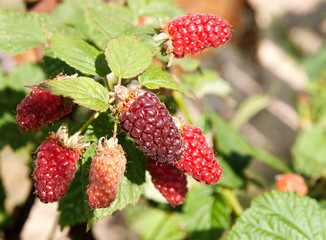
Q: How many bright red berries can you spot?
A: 5